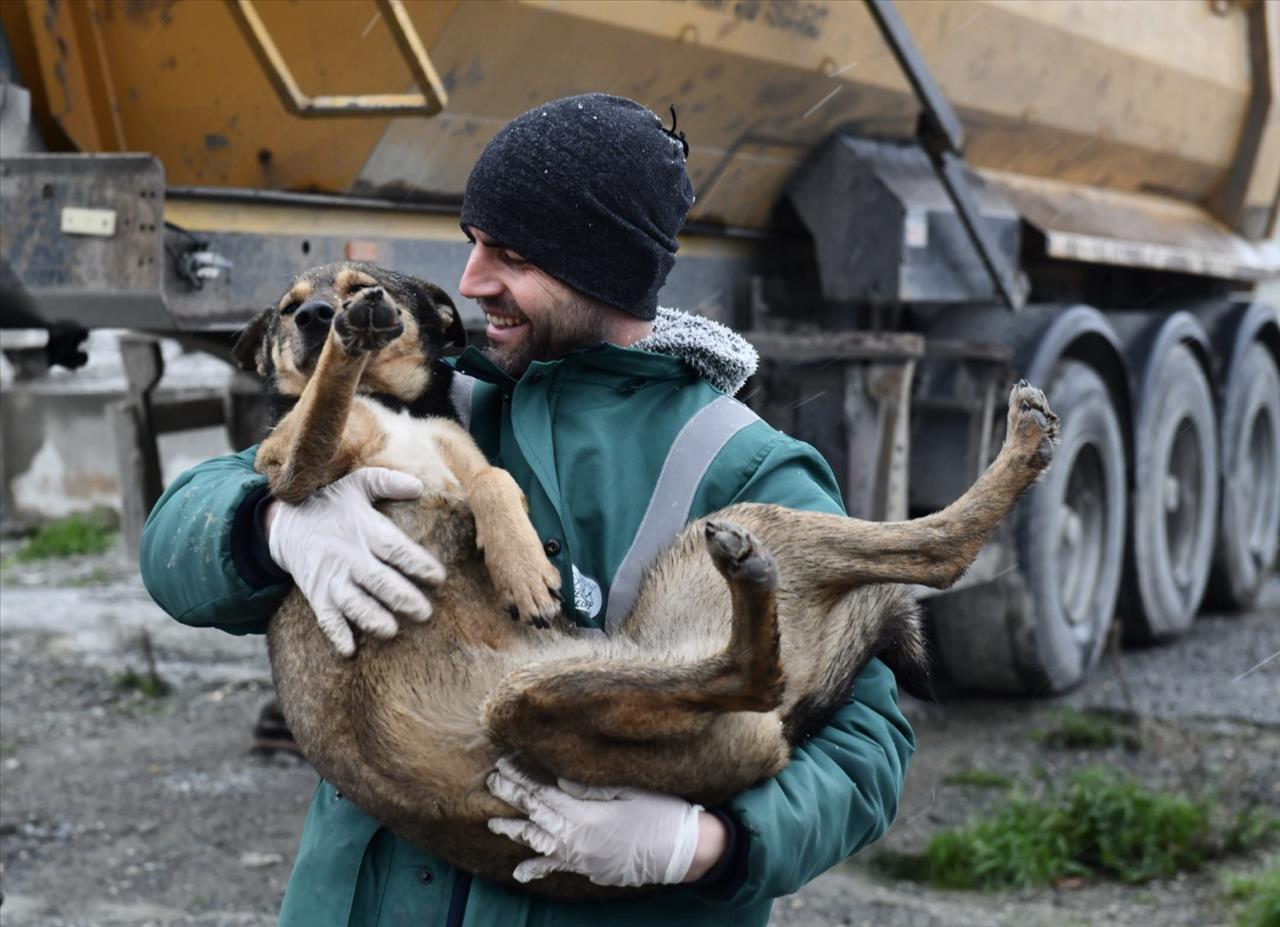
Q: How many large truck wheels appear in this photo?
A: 3